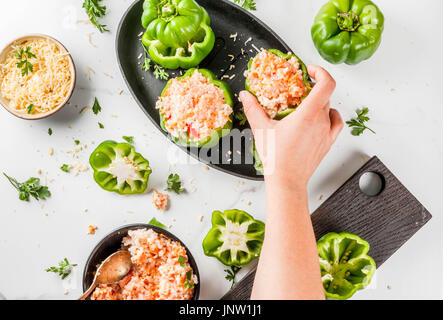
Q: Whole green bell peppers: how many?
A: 1